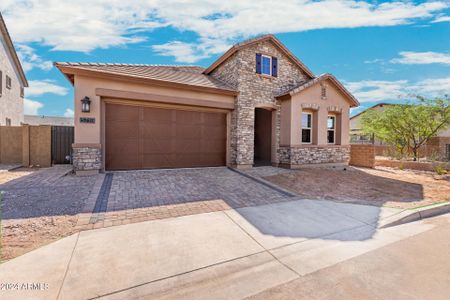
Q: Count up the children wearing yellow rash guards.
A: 0